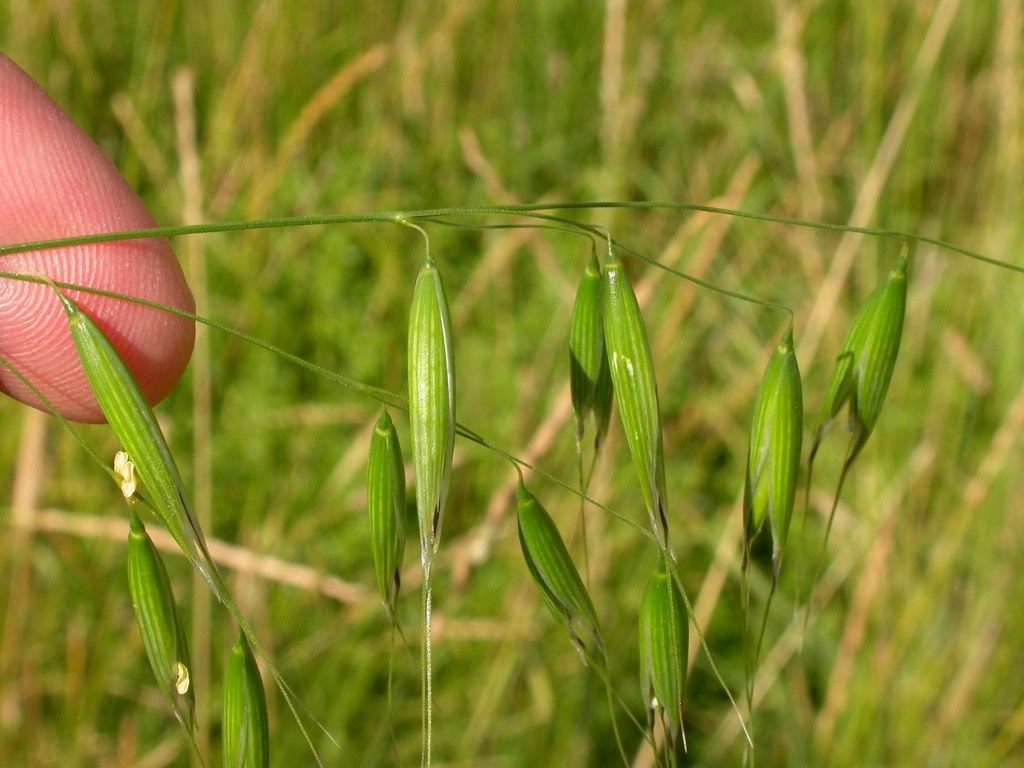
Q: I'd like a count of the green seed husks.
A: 11